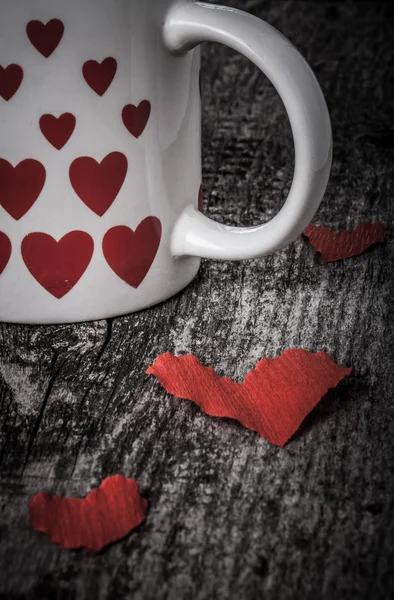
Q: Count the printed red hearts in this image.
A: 10